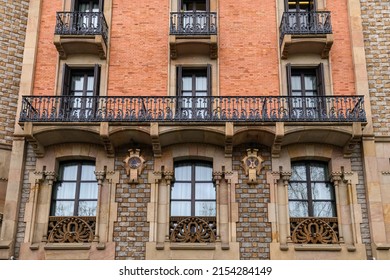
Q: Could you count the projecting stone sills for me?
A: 3